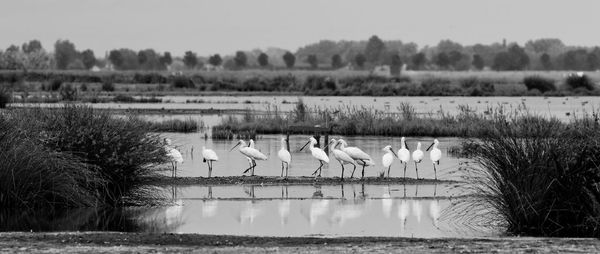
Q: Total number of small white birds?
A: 12